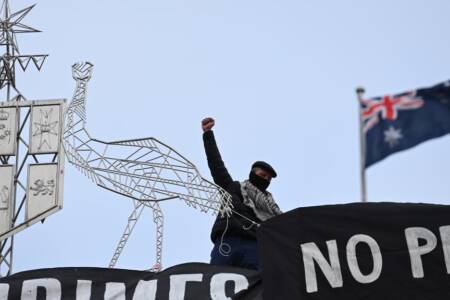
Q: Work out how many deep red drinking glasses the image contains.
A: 0